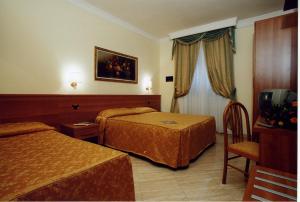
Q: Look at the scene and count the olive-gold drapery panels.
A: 2